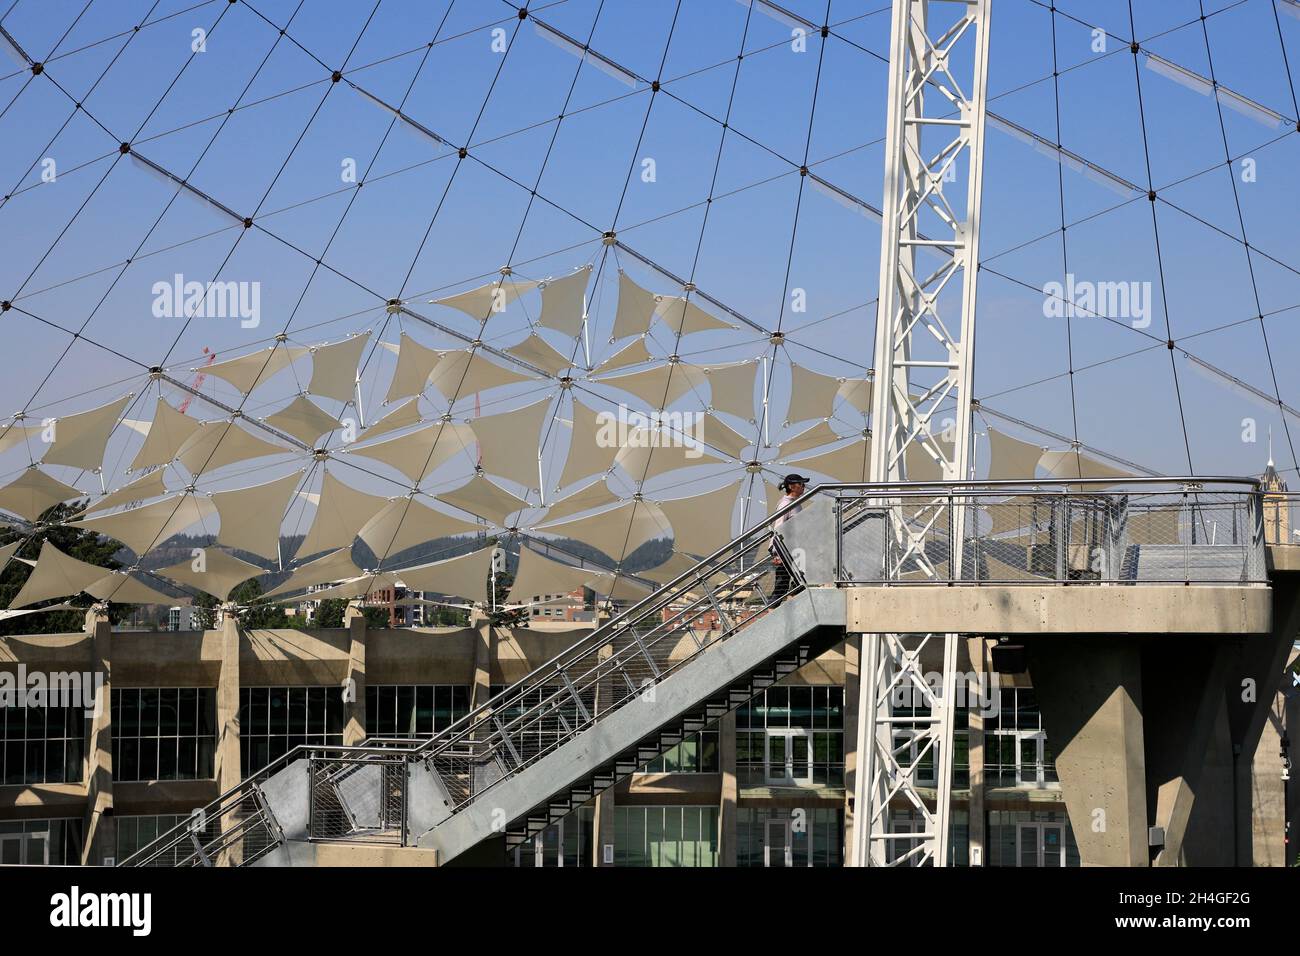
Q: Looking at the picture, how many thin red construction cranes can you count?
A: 2